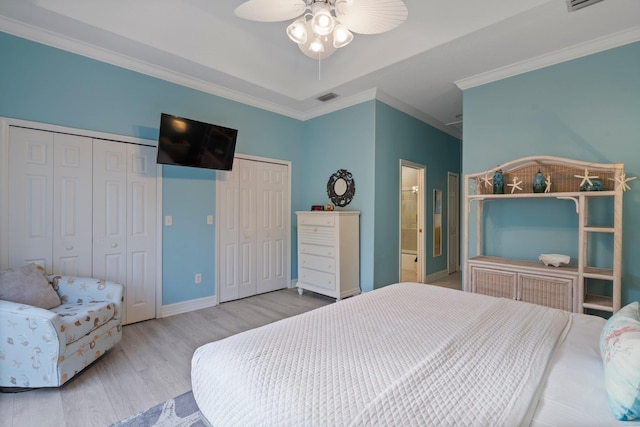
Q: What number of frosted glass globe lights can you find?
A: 4